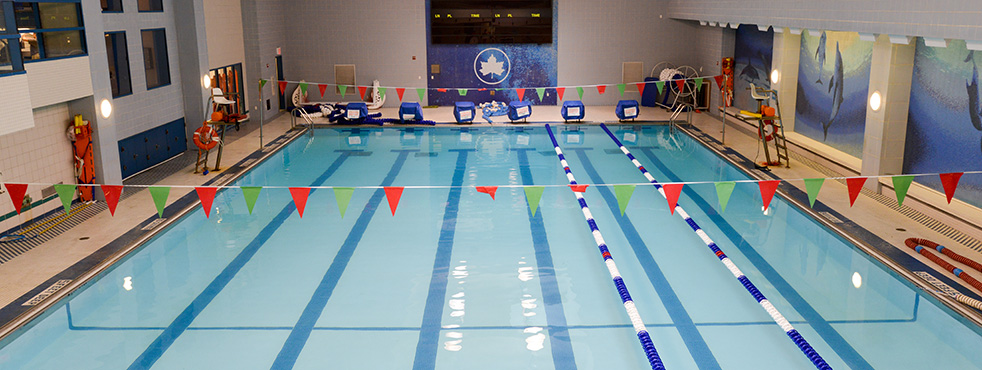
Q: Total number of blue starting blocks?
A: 6